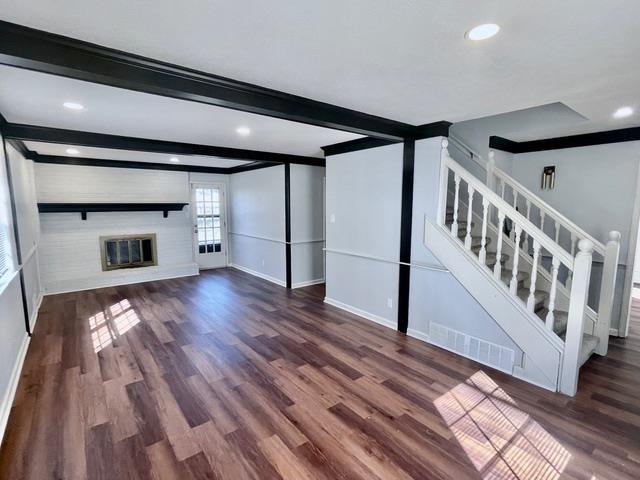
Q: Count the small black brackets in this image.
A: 2